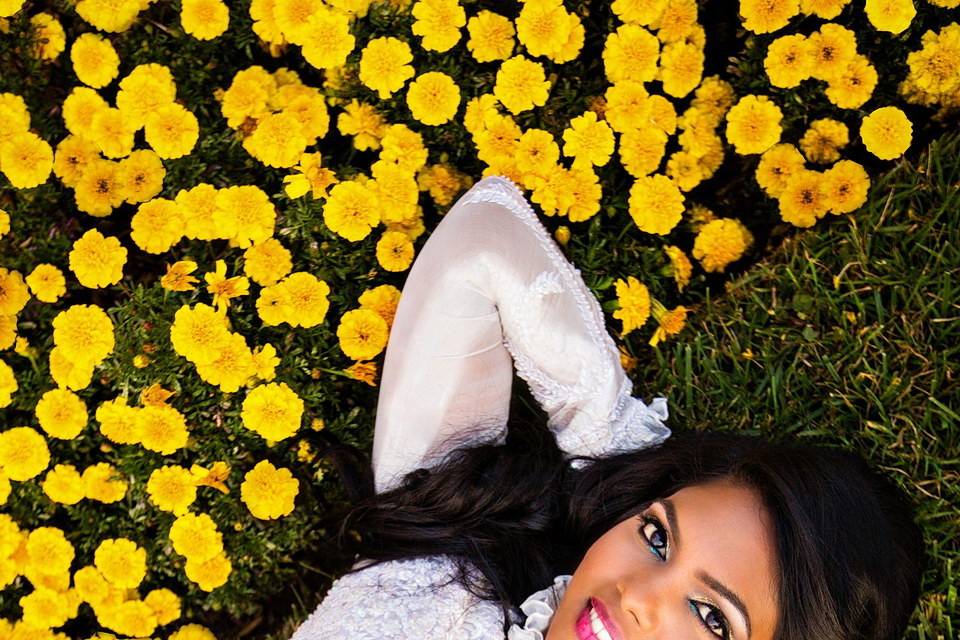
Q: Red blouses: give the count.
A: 0